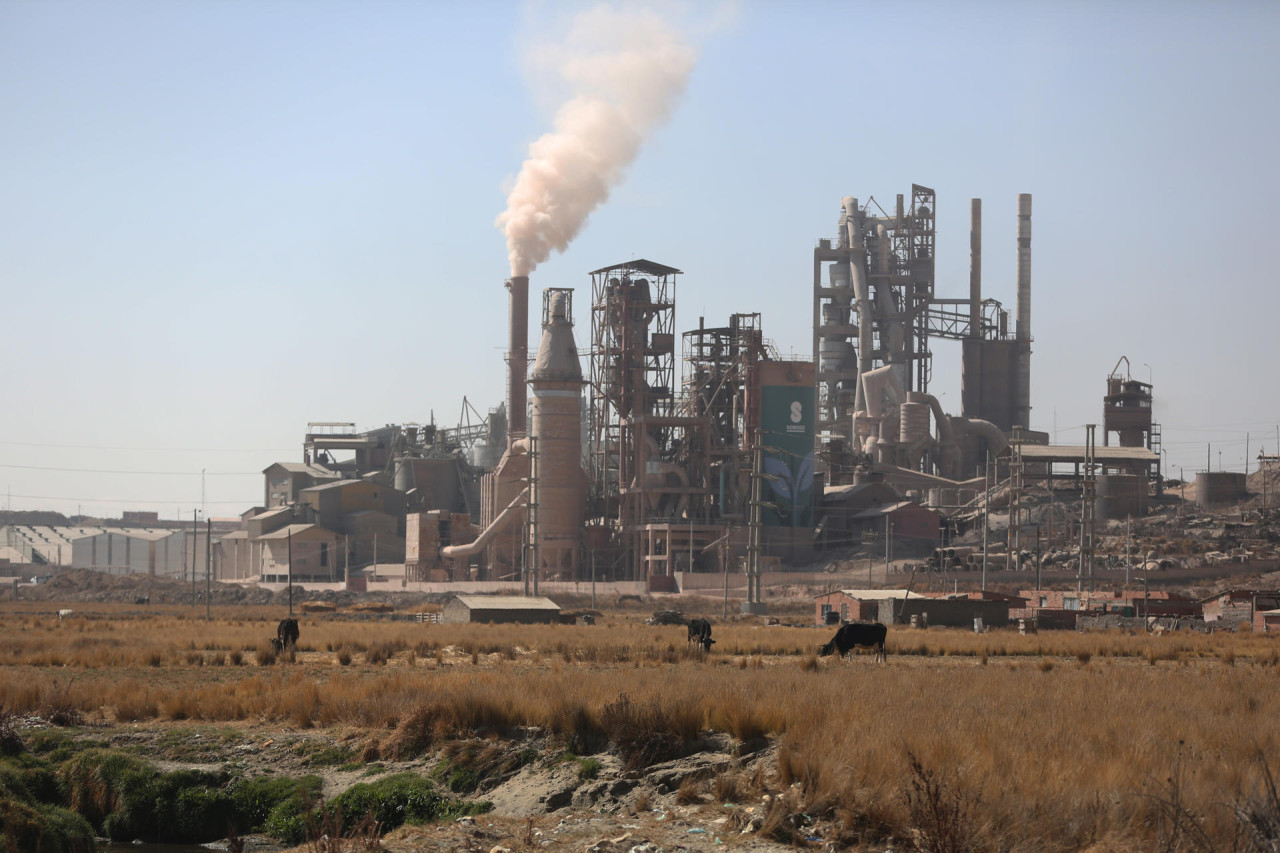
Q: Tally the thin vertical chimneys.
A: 3